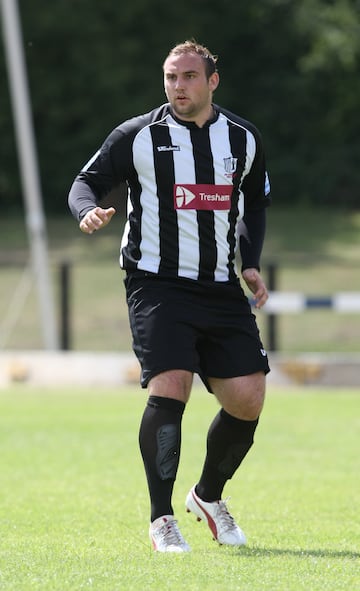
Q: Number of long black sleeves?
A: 2